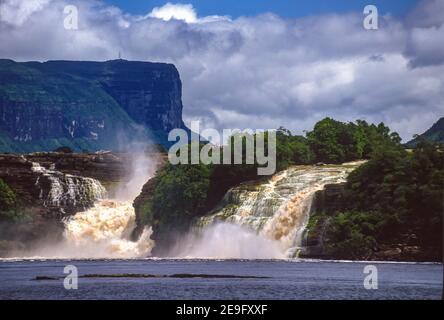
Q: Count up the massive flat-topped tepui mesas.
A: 1